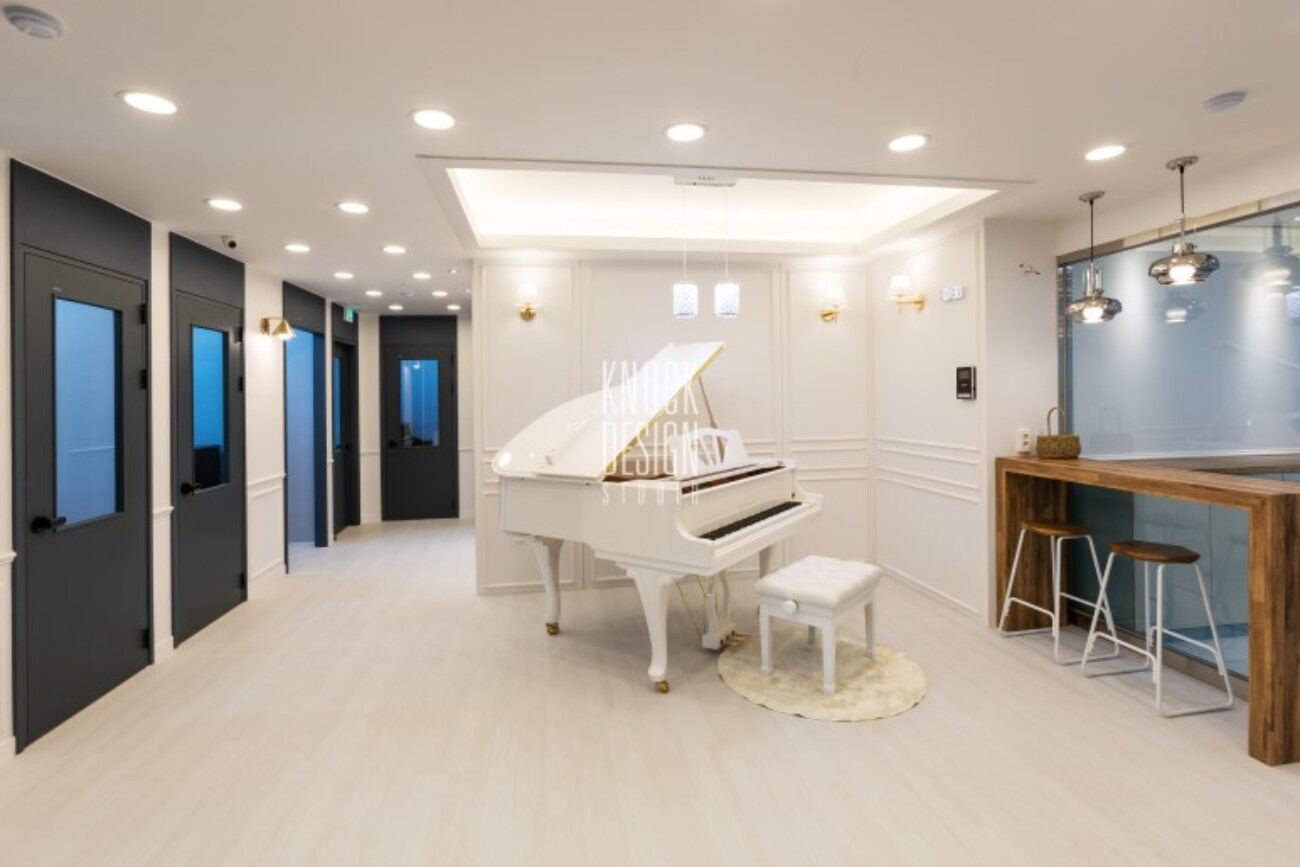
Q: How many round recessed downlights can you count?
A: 15